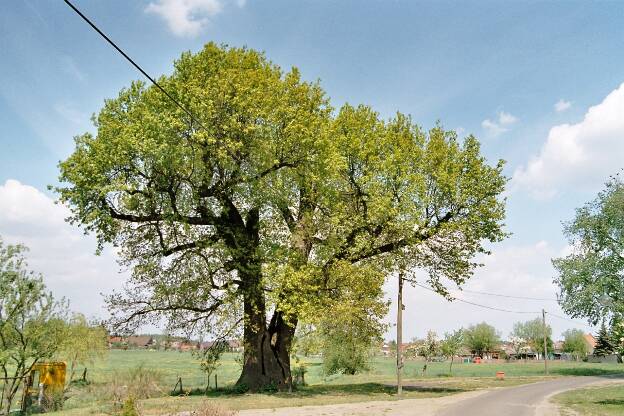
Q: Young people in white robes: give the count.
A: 0